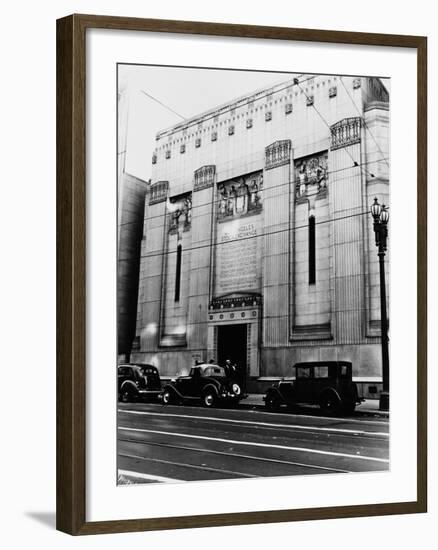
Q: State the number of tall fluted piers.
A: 4